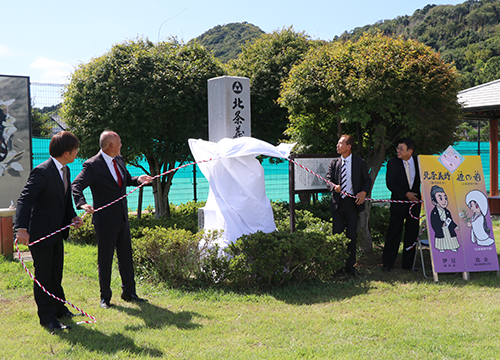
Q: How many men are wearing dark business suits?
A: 4